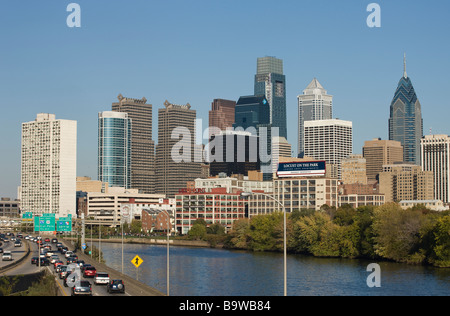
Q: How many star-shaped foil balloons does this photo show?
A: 0